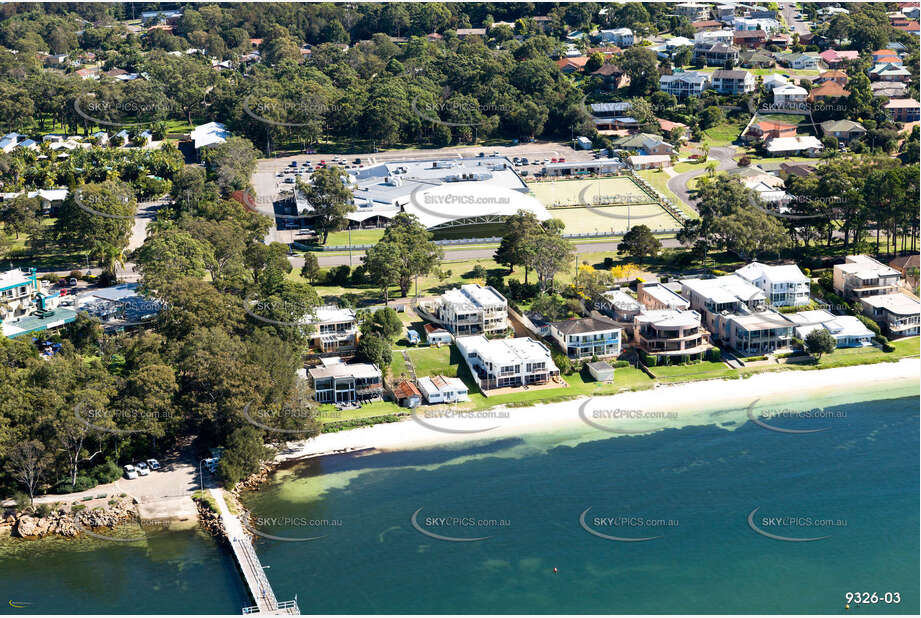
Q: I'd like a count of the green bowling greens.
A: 2